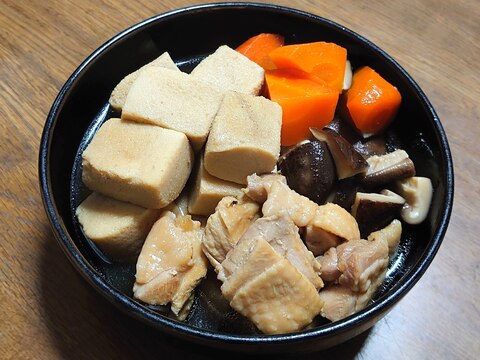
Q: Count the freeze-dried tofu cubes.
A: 7